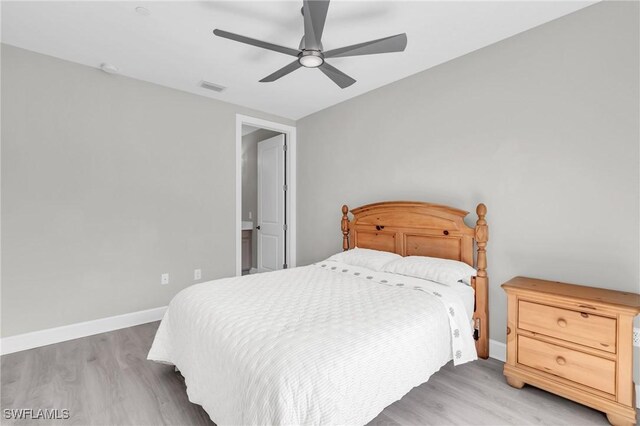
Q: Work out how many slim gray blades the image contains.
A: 5